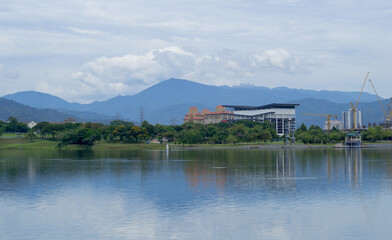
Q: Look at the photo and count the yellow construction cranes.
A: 3